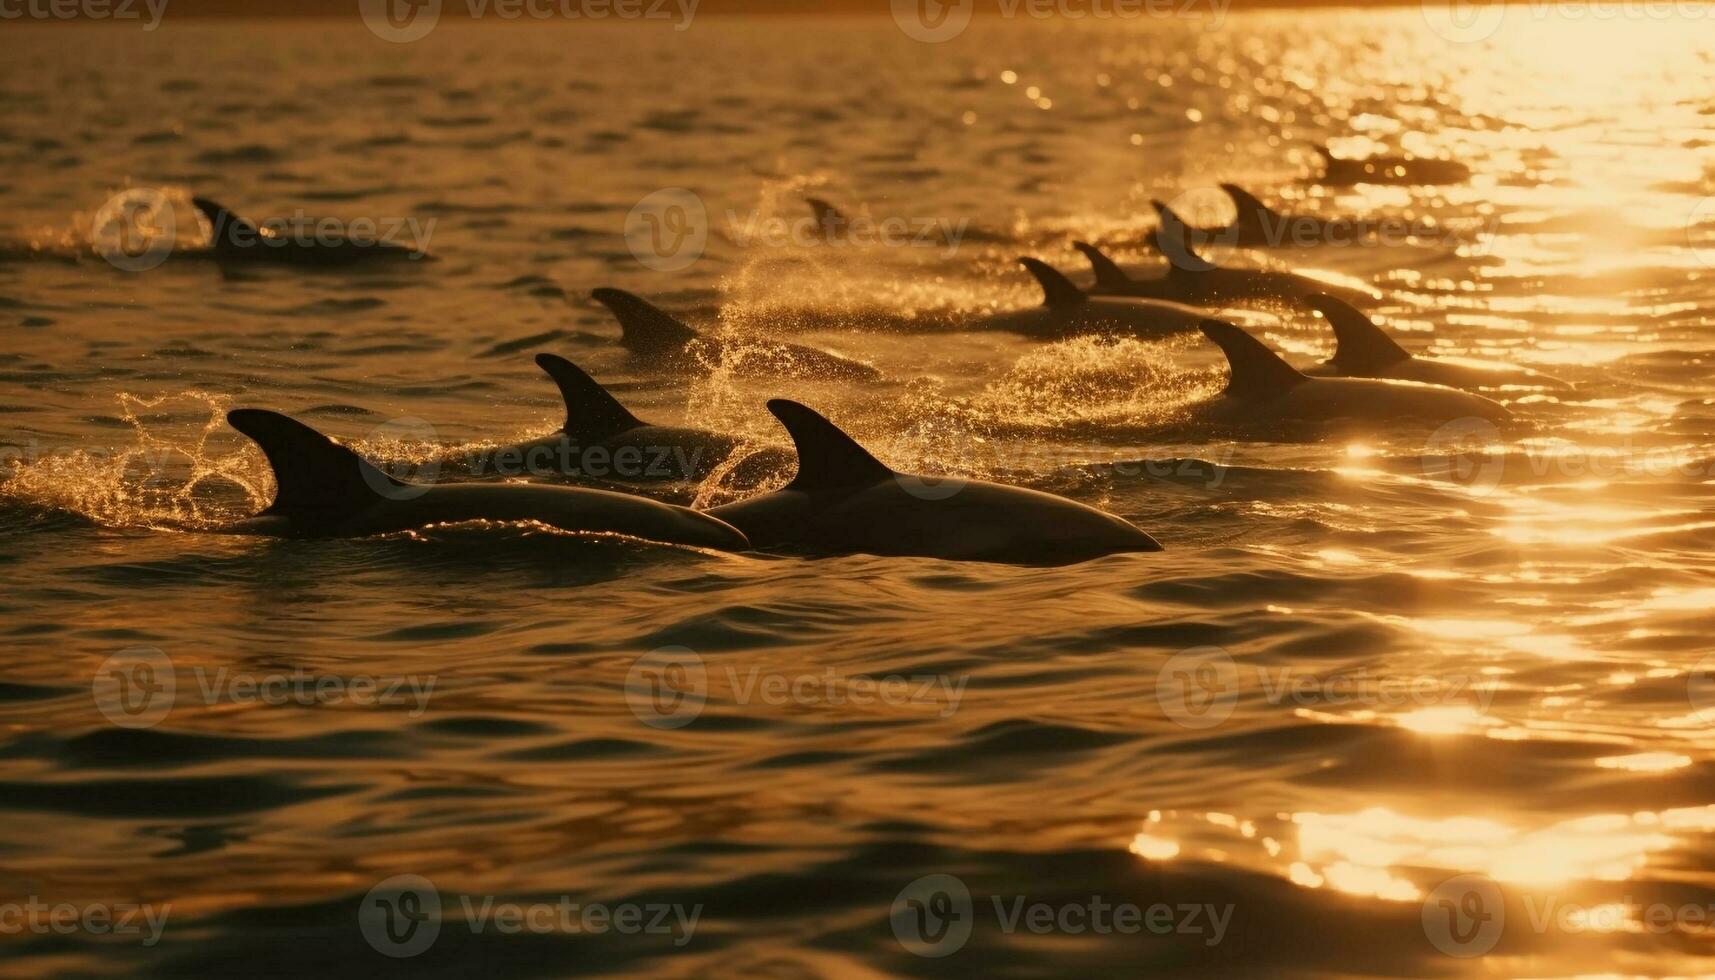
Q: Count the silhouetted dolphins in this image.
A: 13